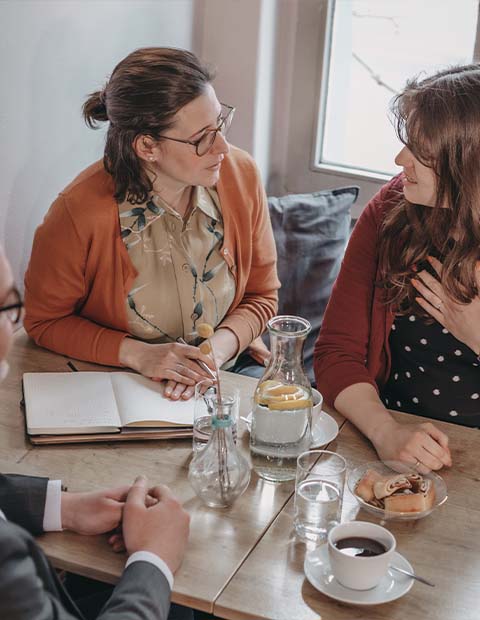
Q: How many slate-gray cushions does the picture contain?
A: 1